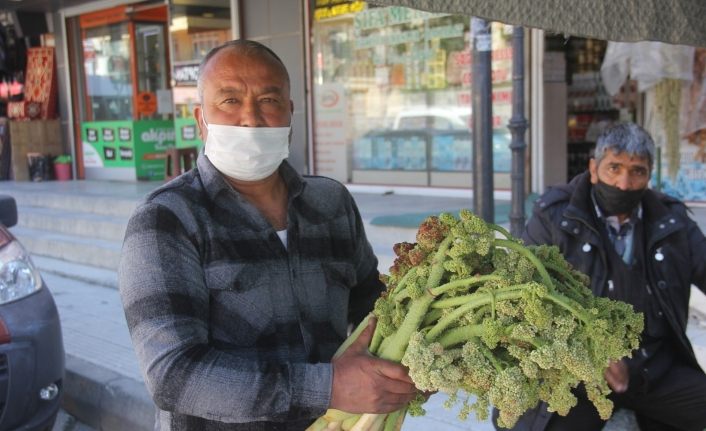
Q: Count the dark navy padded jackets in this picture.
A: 1